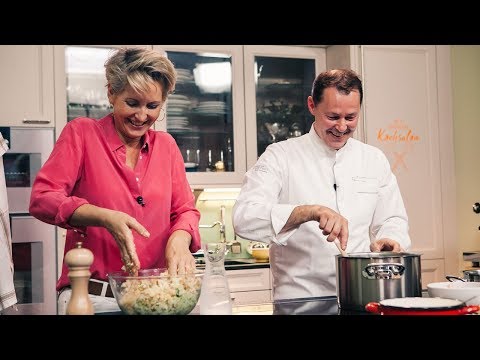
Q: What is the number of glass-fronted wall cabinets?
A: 3